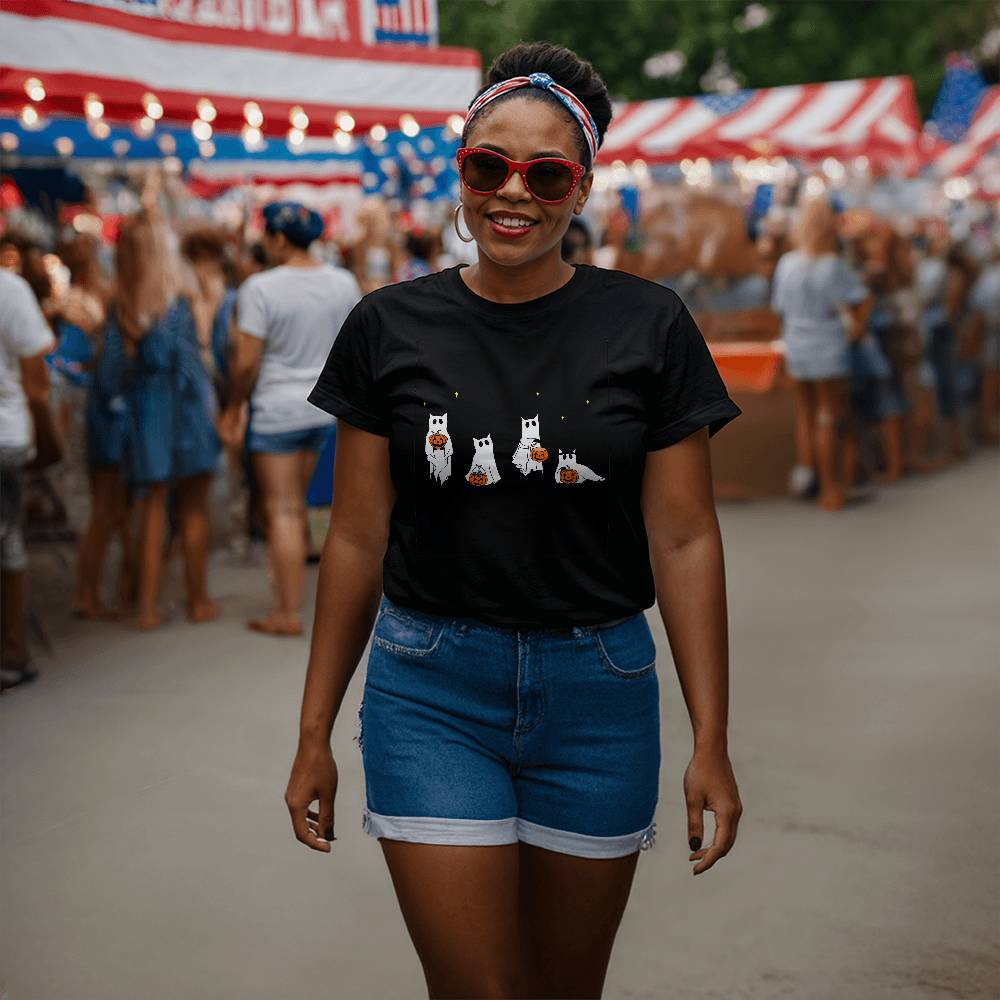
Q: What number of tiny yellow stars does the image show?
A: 5